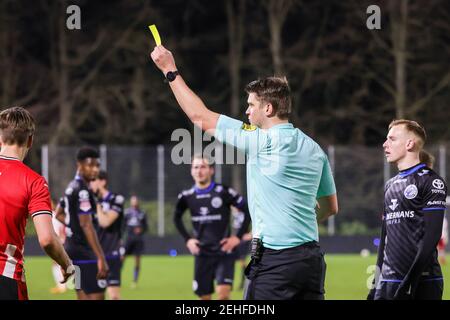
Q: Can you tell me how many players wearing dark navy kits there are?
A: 5